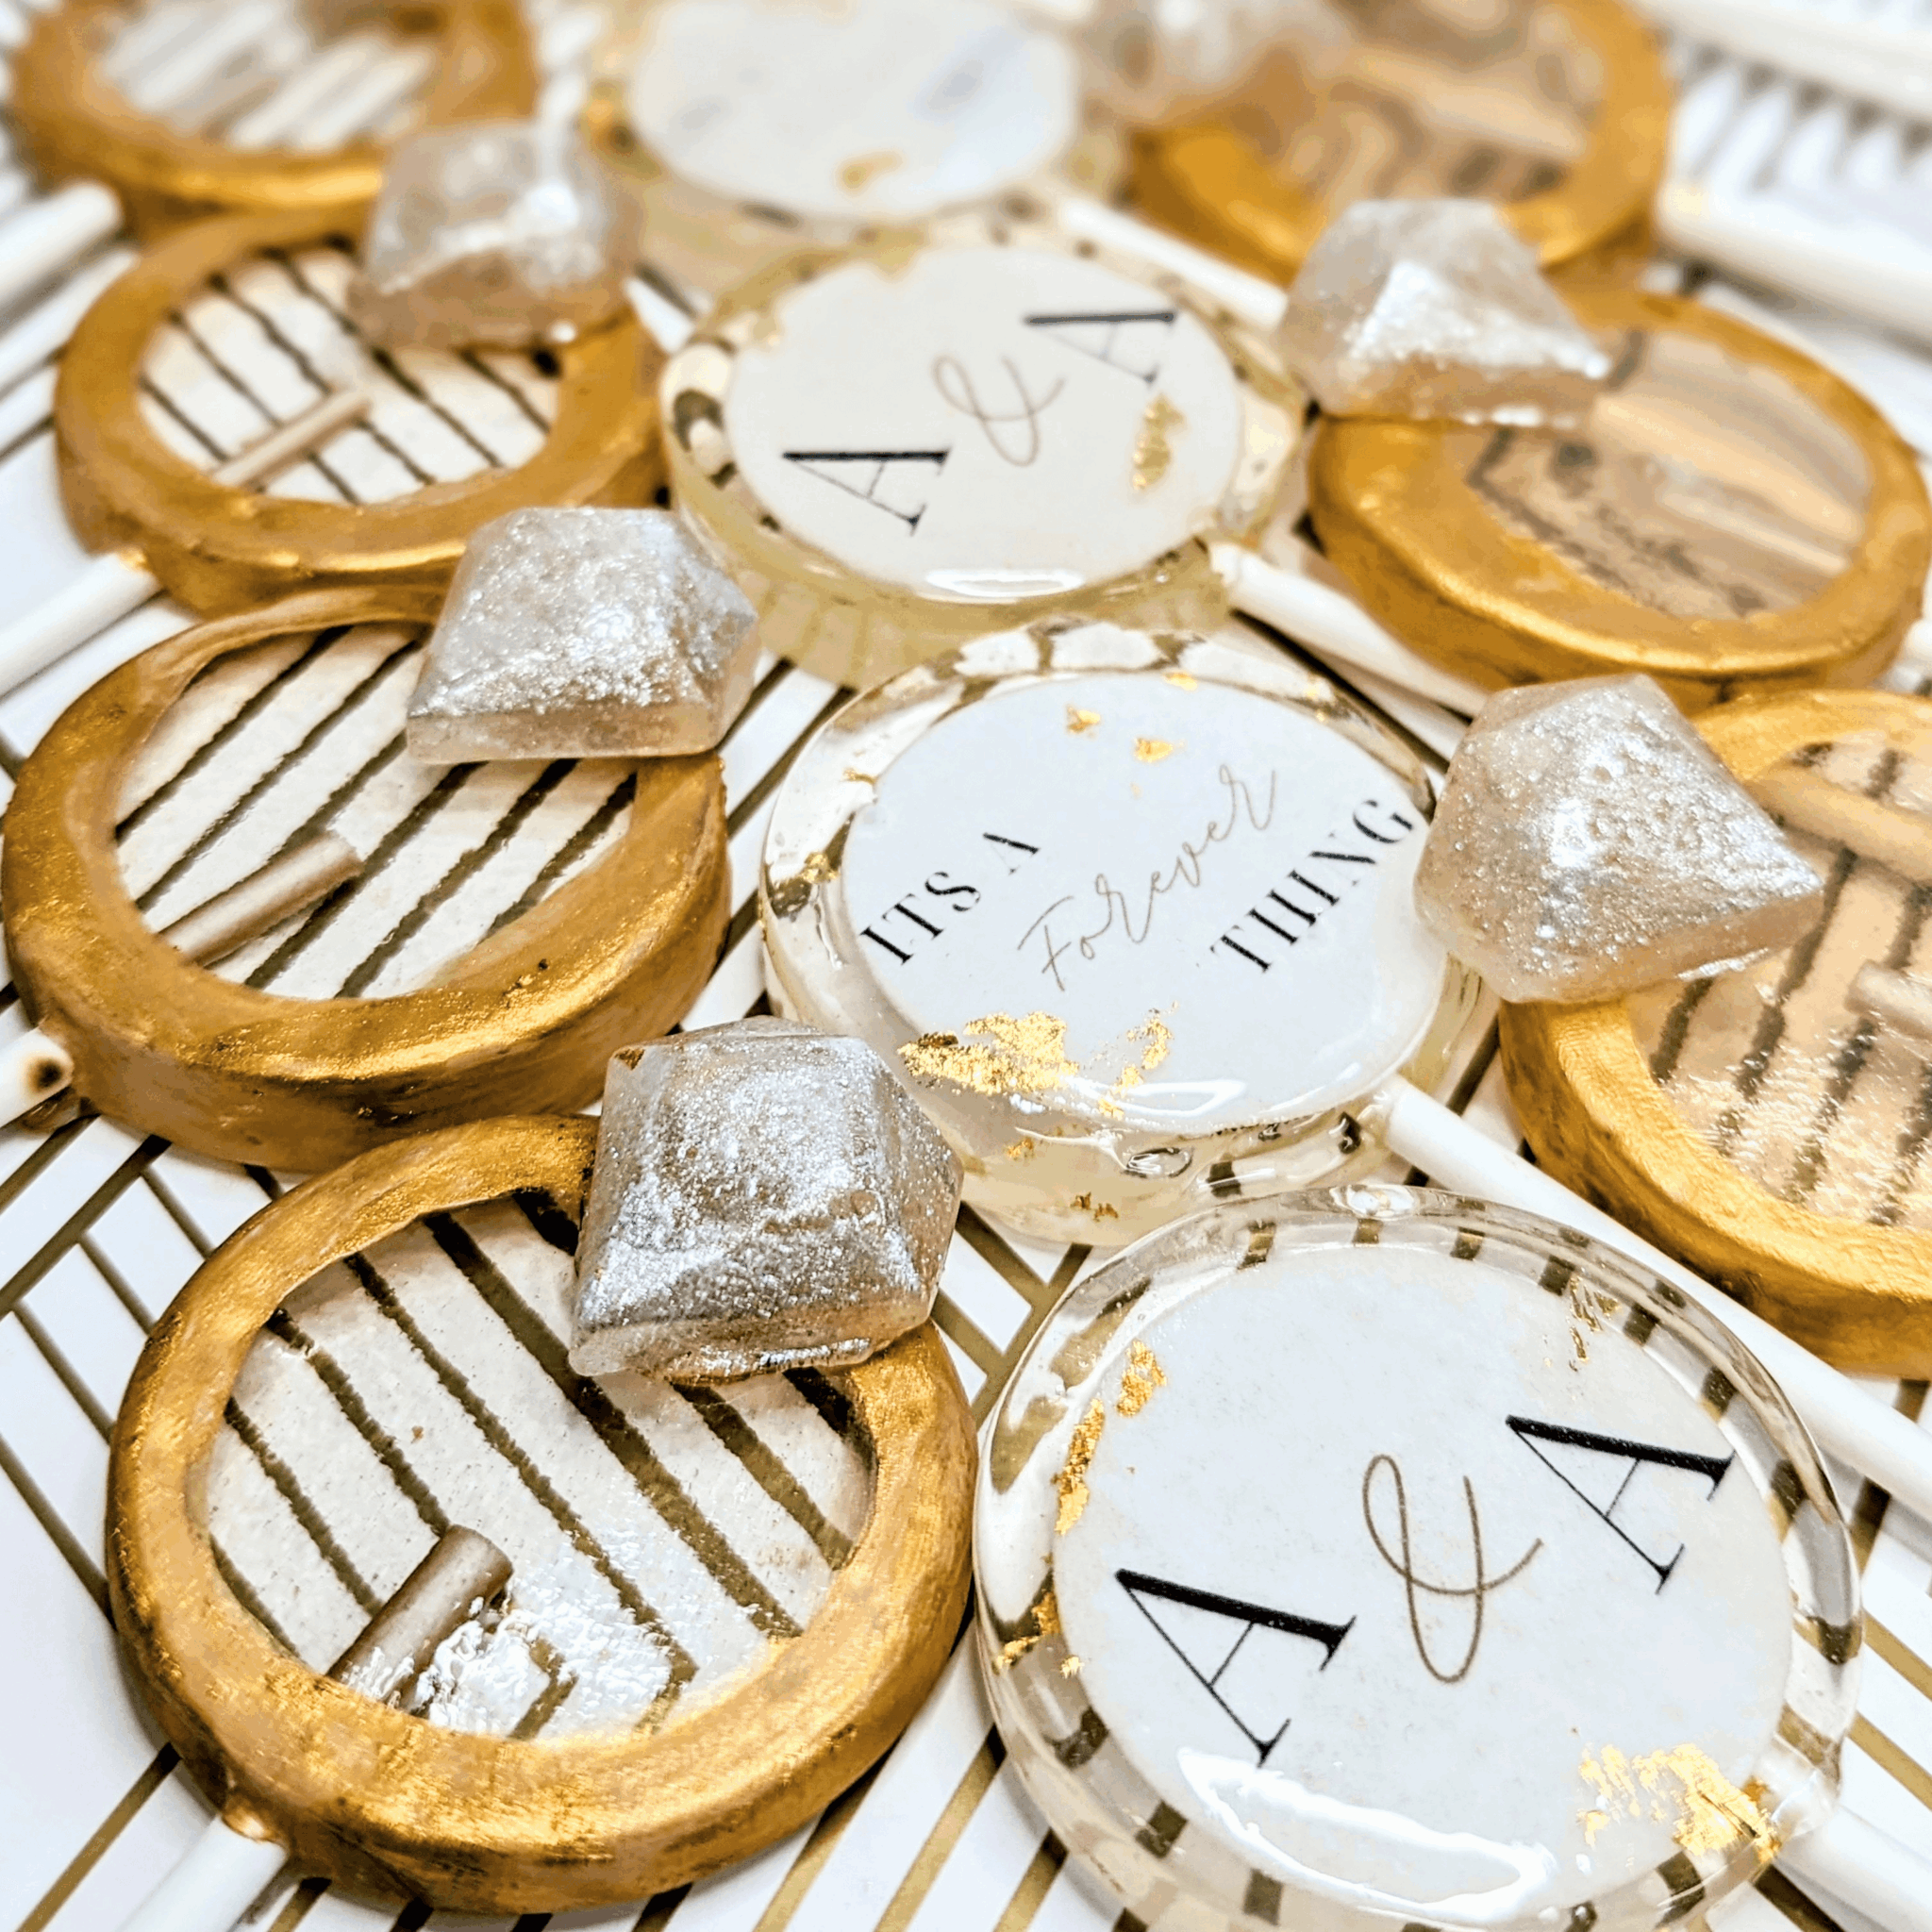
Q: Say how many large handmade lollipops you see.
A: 11